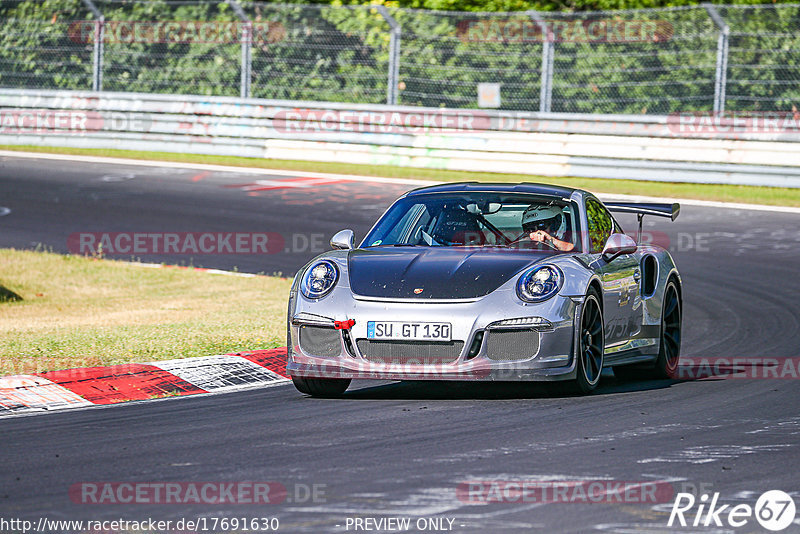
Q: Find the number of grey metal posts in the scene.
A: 5